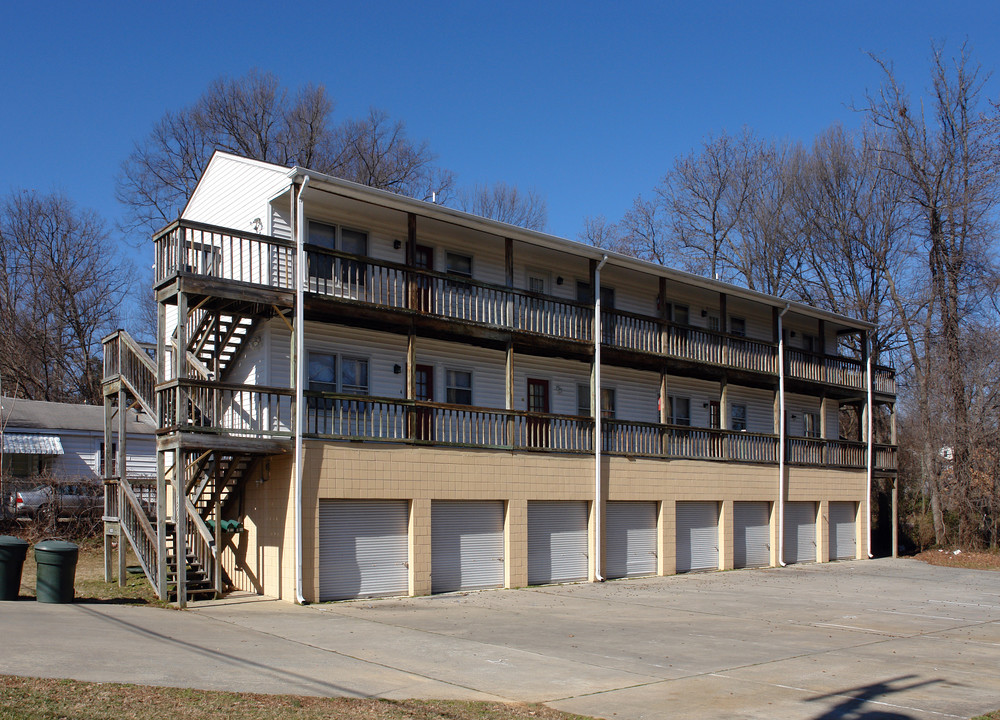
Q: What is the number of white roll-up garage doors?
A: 8